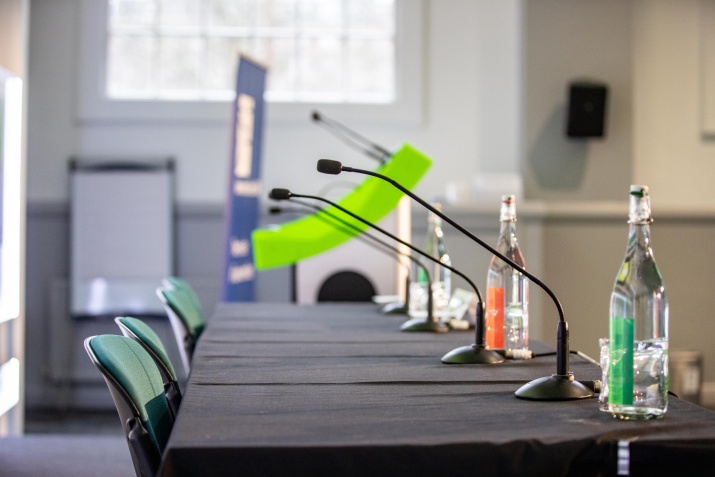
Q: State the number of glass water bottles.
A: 3